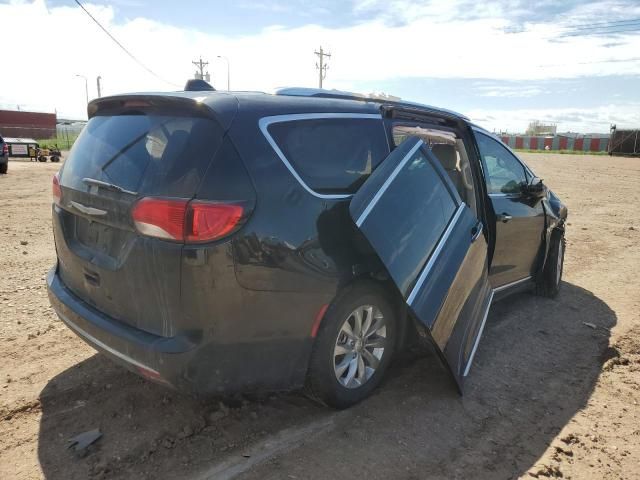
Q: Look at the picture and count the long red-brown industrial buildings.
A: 1